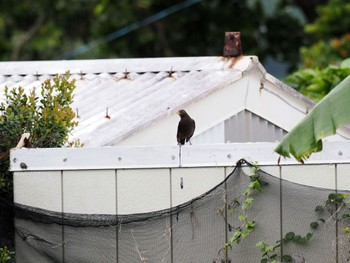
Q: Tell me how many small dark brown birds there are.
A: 1